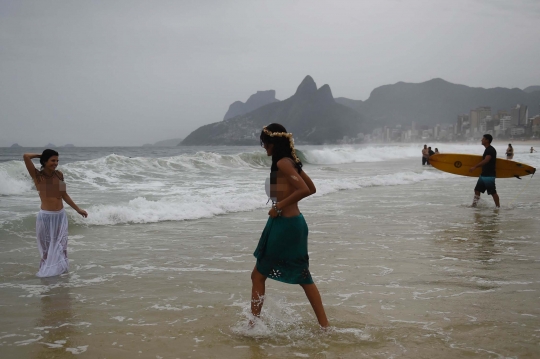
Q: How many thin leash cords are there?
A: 1